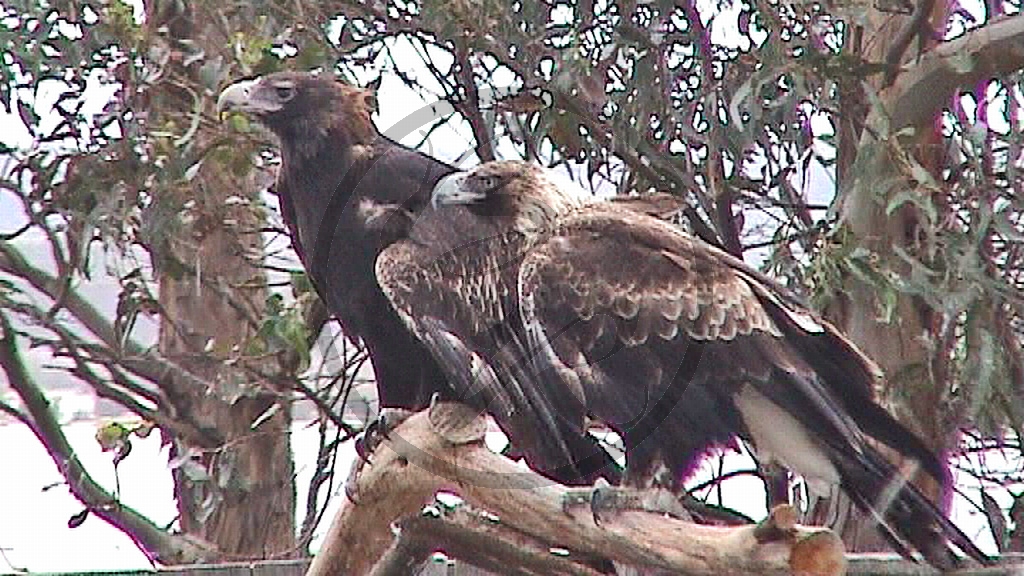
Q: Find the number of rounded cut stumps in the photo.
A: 3